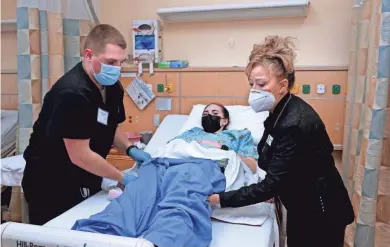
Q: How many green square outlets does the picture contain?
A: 3